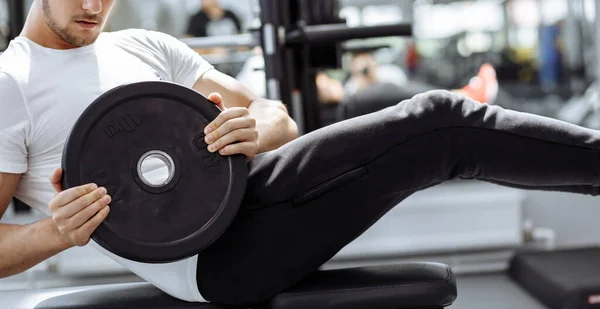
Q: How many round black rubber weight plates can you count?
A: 1